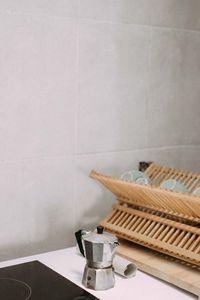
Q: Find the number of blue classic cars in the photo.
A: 0